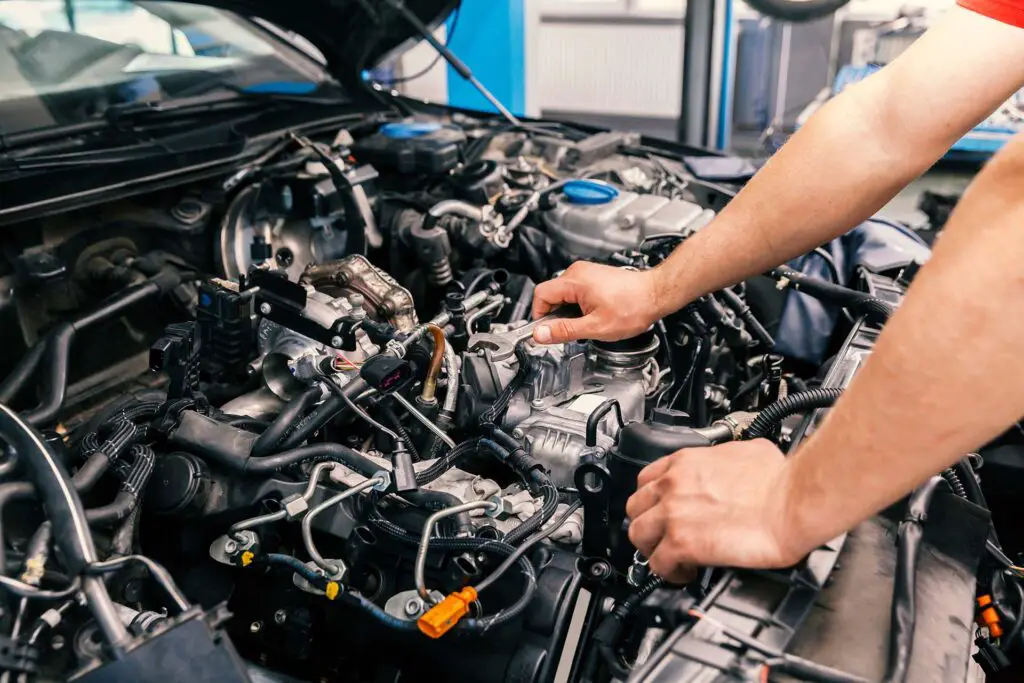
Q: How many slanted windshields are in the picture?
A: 1